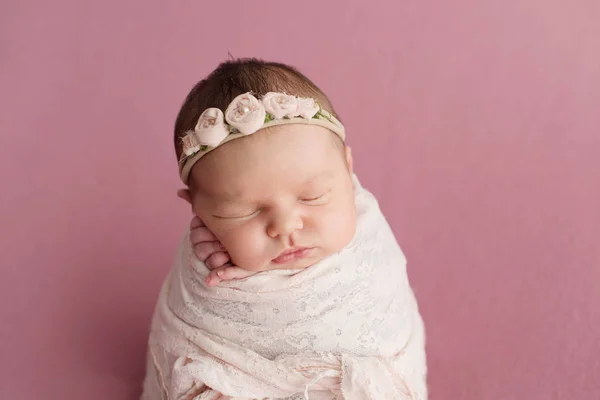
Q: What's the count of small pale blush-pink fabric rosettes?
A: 5